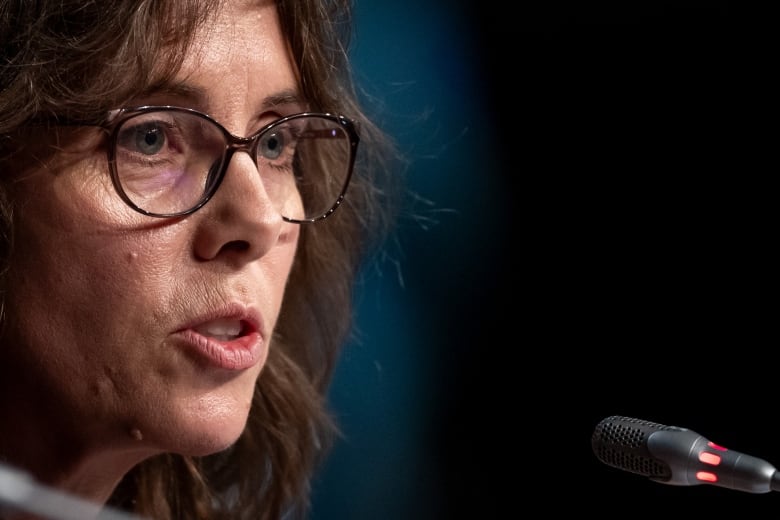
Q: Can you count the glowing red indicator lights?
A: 3